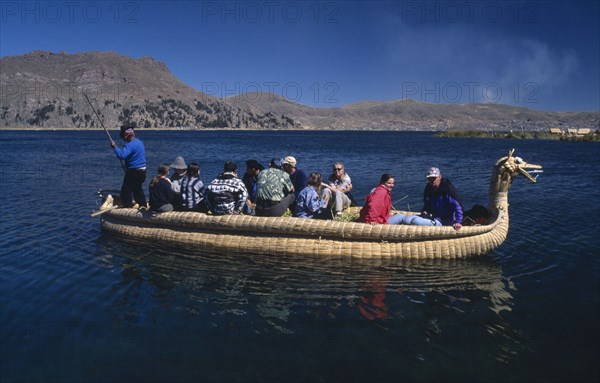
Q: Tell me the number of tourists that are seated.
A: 11